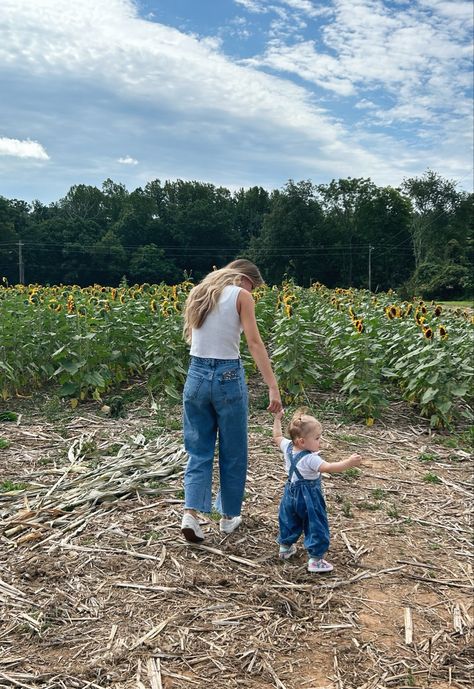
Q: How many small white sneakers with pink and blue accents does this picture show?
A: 2